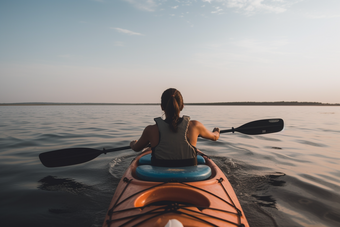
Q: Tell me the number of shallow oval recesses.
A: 1